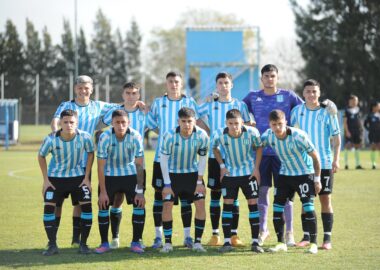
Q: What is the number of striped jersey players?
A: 10